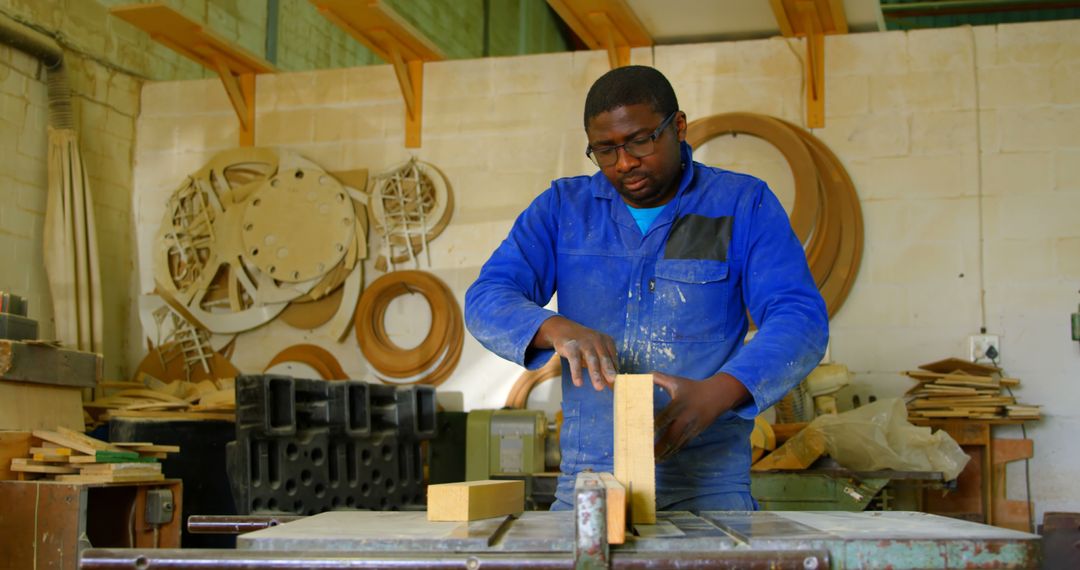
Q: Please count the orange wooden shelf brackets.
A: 4